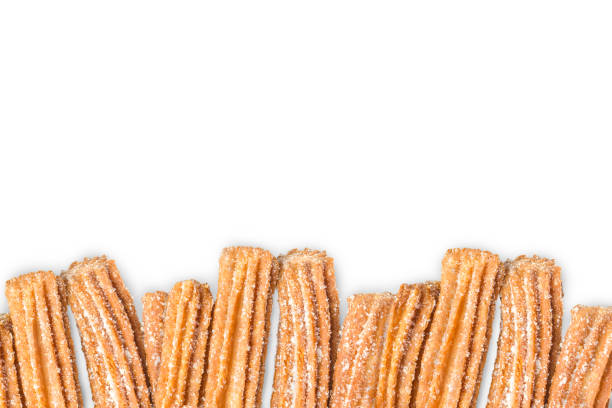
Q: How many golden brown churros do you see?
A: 12